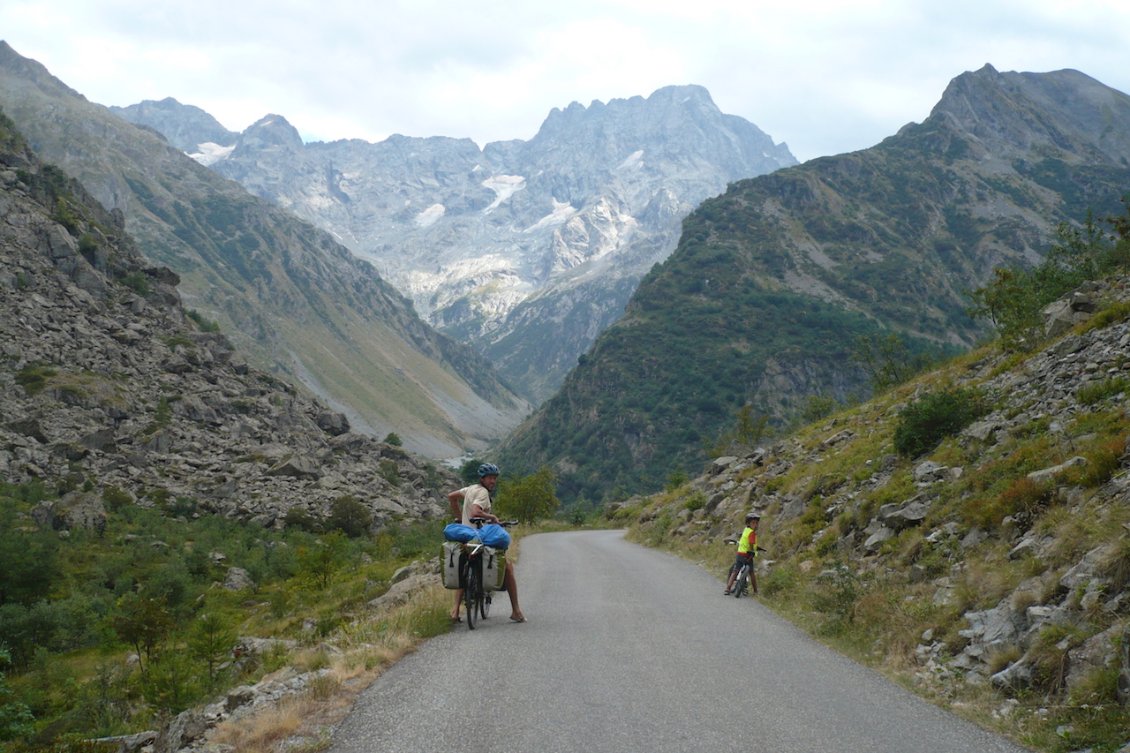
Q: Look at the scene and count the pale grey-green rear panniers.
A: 2